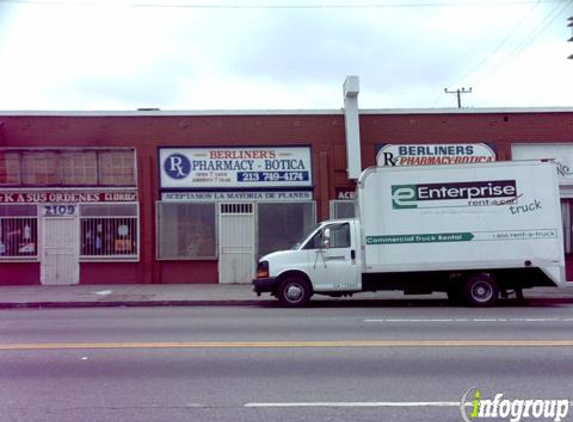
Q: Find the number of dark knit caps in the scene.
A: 0